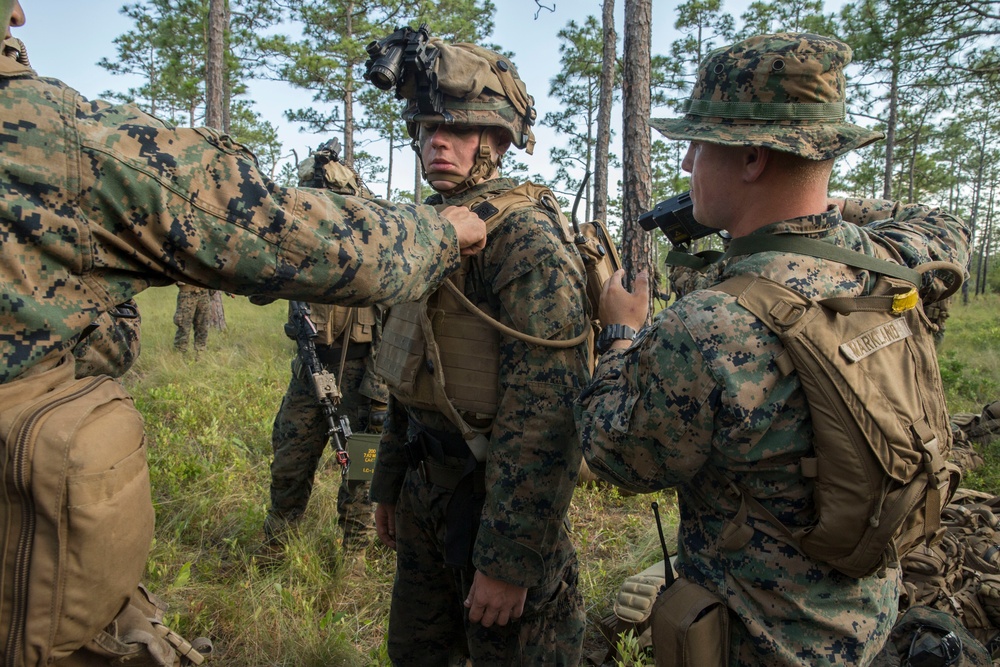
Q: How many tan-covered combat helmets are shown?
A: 2